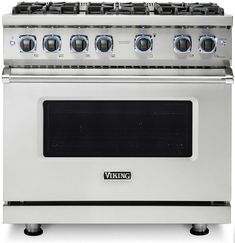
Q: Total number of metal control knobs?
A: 7